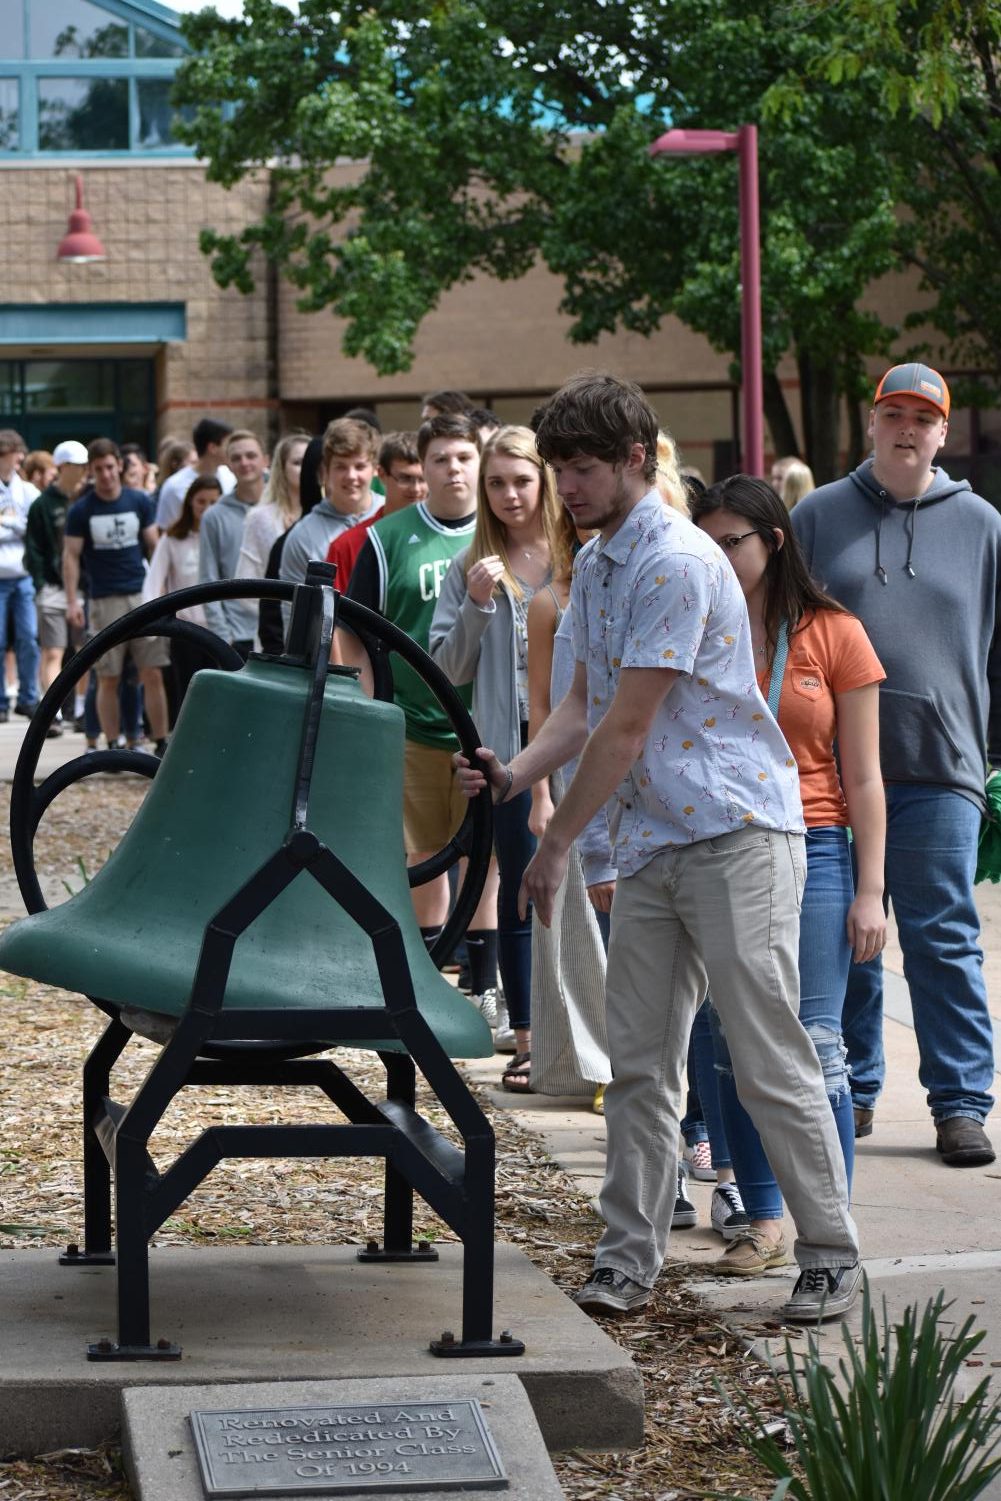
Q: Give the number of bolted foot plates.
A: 4